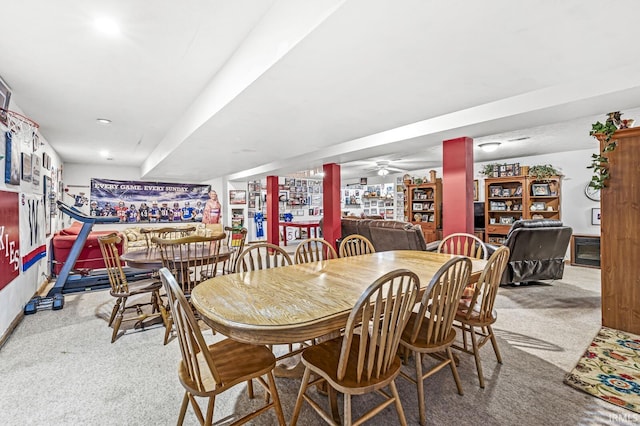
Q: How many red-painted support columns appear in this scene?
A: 3